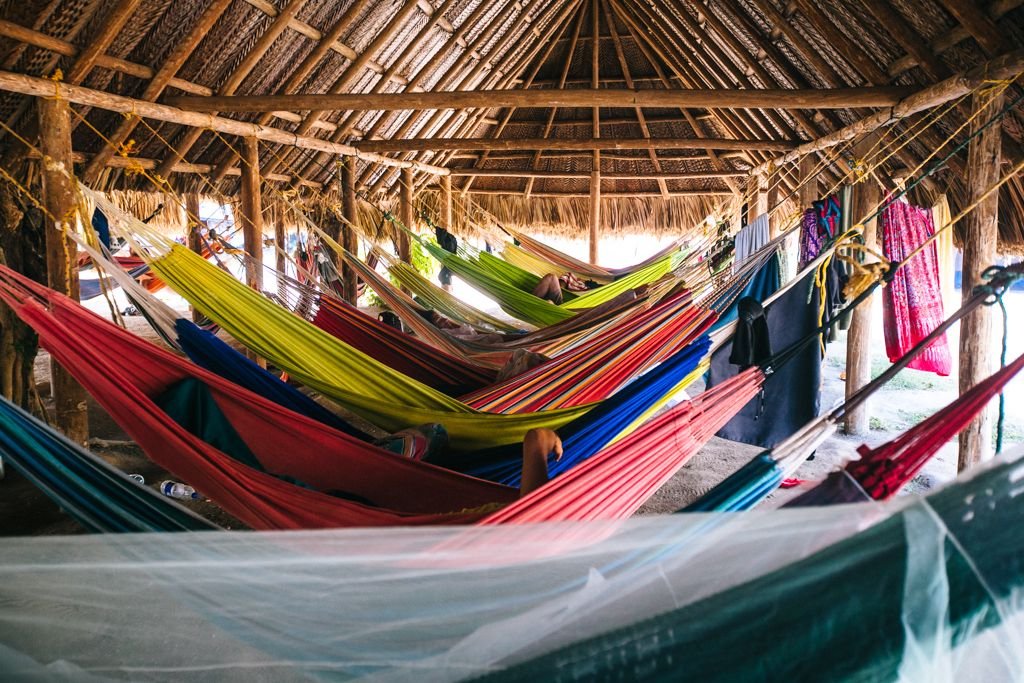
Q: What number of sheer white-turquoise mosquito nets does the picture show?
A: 1